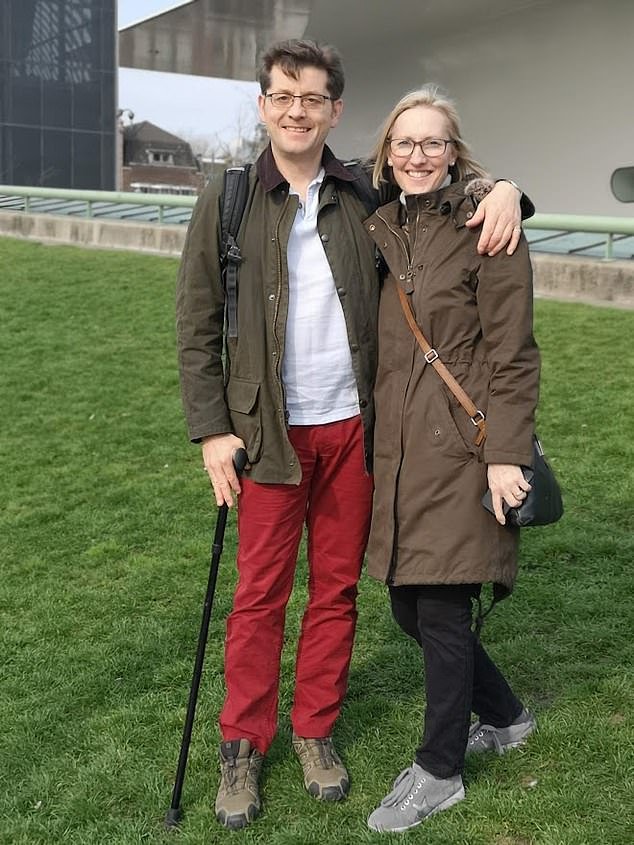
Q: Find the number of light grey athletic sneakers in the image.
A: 2